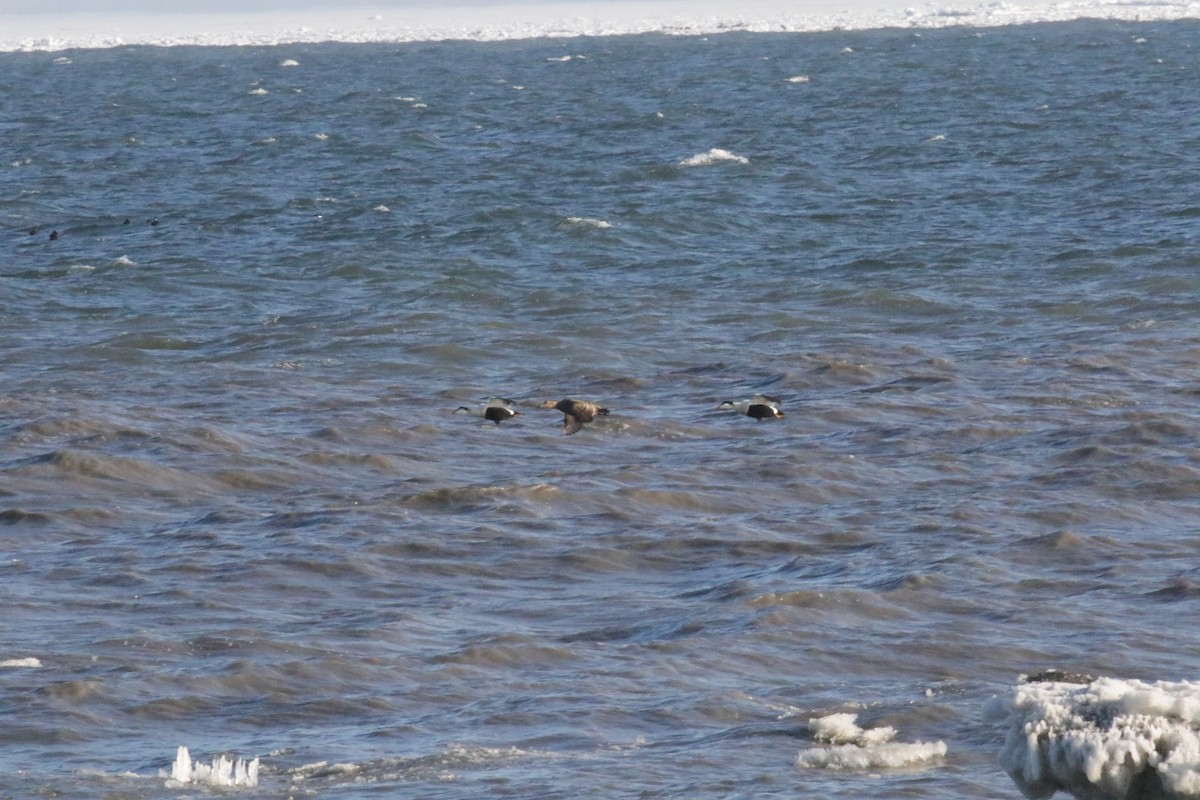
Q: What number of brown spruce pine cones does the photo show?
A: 0